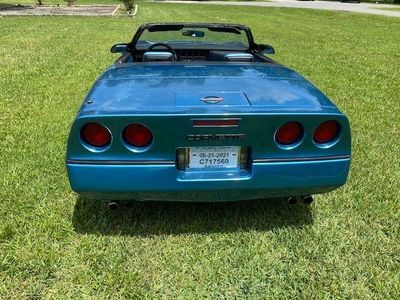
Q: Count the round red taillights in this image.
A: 4